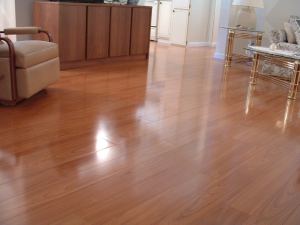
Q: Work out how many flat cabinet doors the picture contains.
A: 4